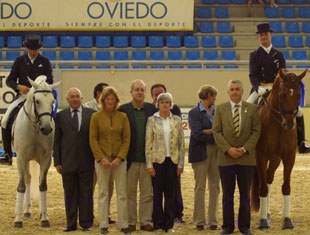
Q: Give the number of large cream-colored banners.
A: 2